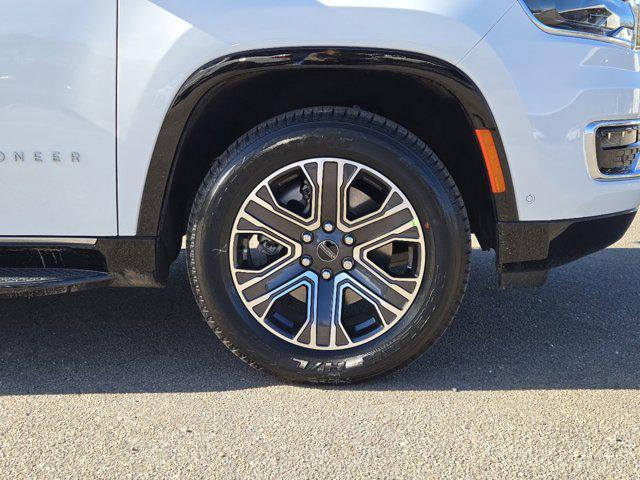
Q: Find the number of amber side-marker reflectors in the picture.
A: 1